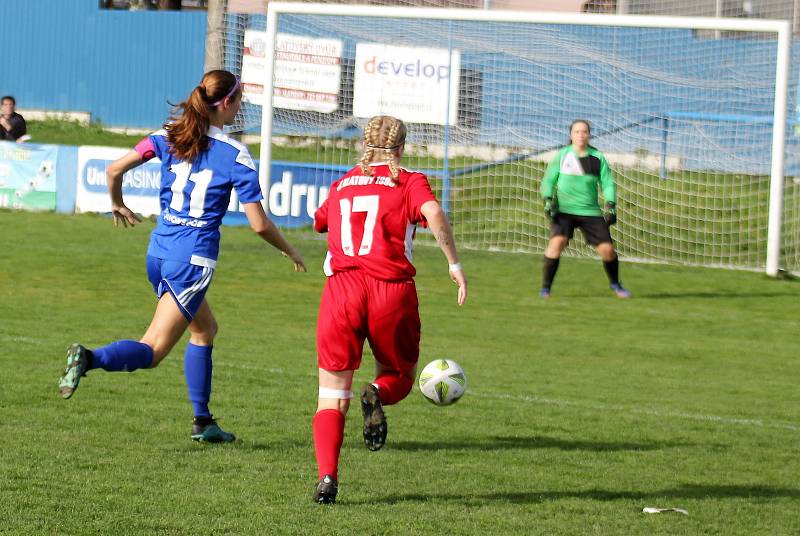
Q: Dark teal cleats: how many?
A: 2